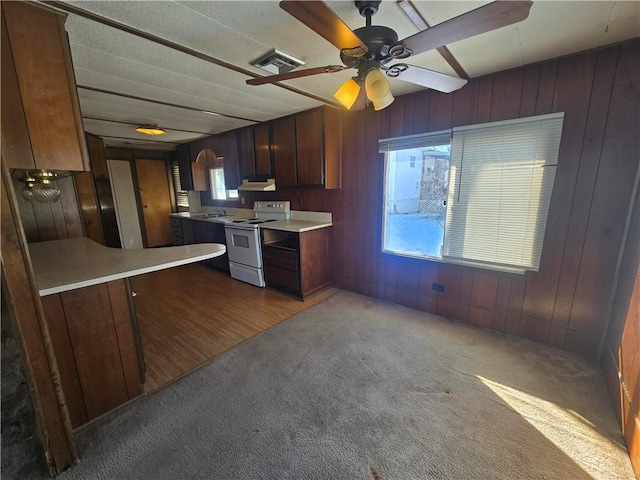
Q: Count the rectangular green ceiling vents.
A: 0